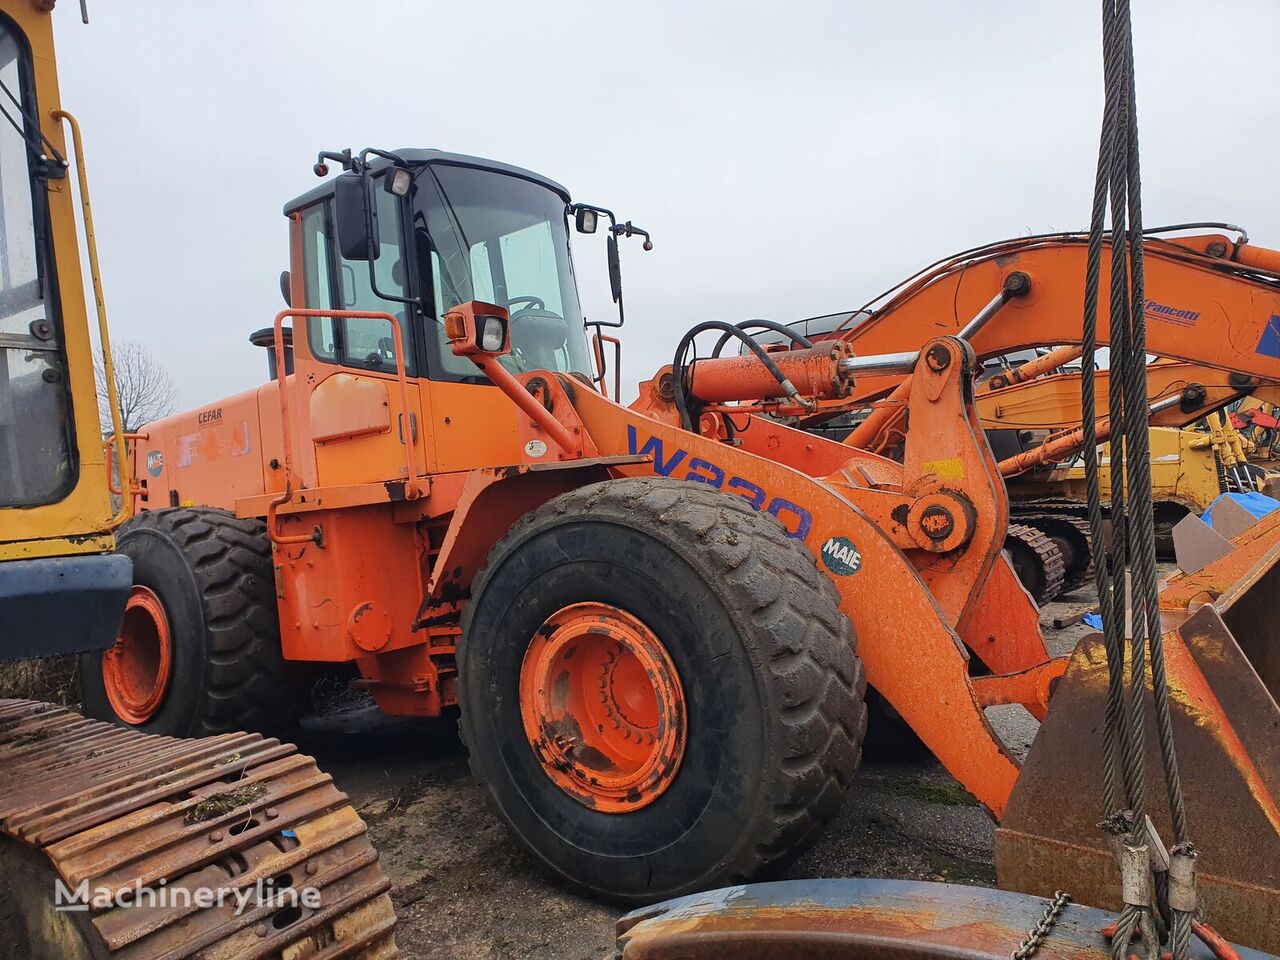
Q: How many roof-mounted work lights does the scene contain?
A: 2